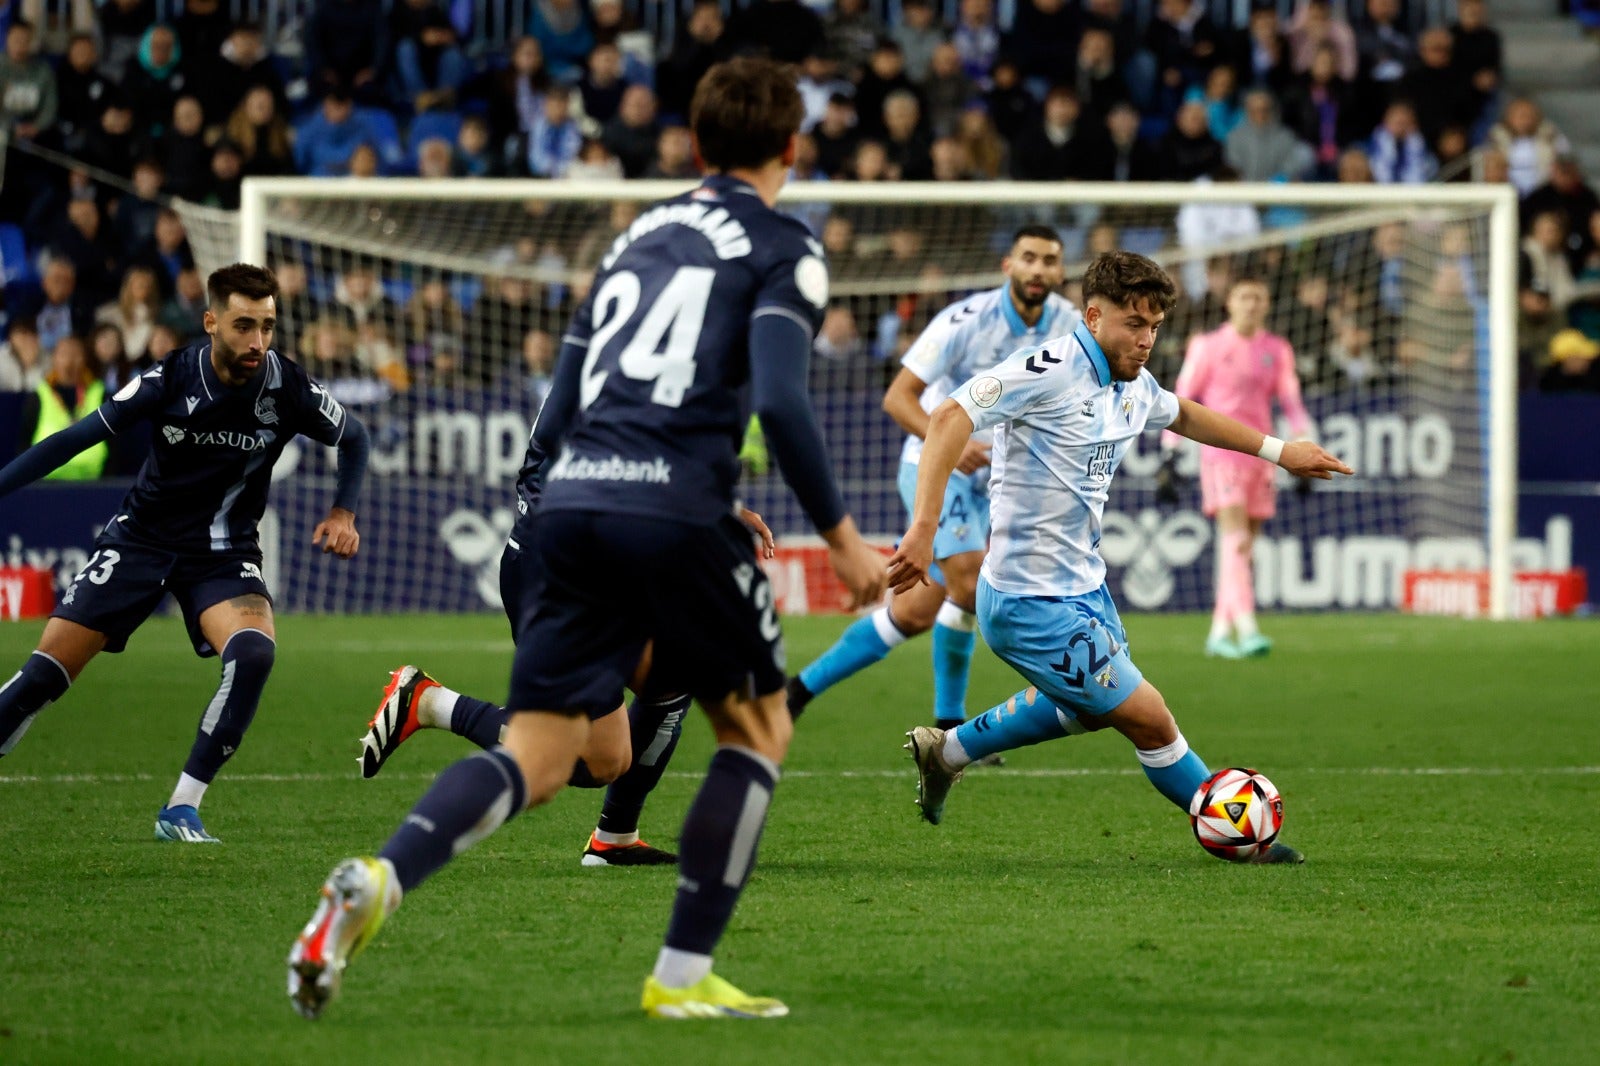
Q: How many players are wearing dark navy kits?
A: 3